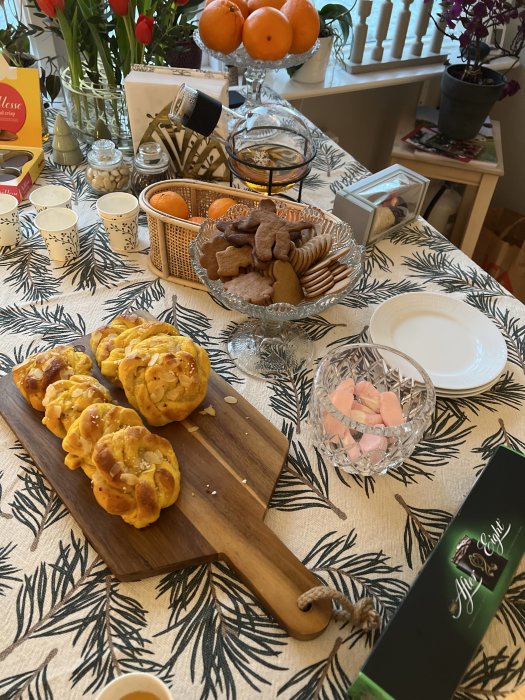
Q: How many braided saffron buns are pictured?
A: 7